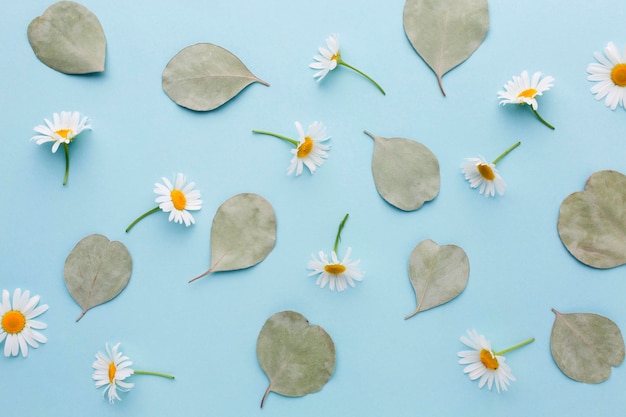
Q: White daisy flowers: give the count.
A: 11